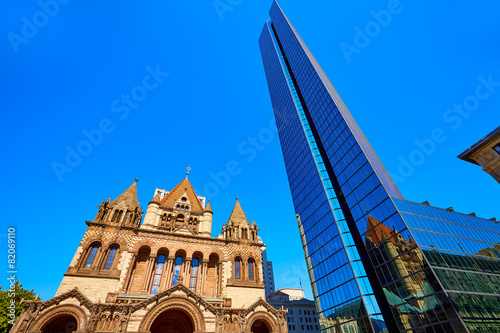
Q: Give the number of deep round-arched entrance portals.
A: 3